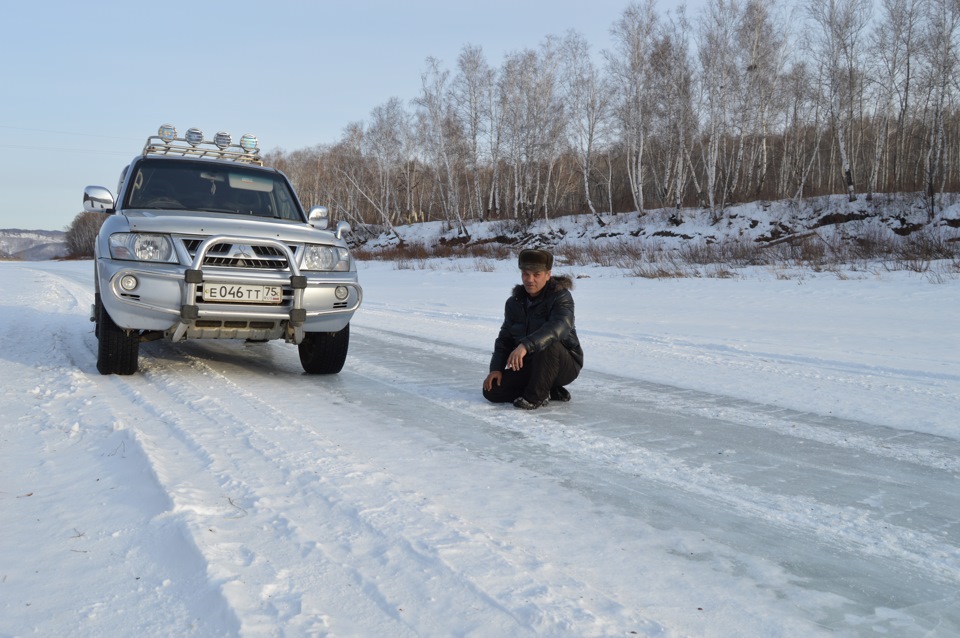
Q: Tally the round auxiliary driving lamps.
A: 4